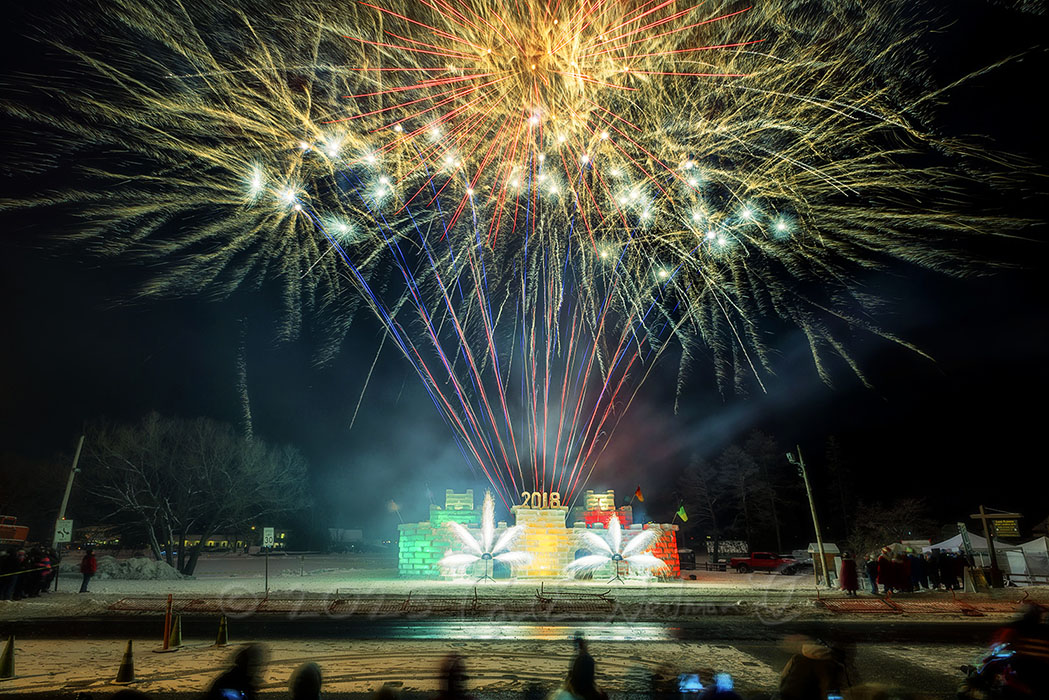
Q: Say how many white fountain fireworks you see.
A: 2